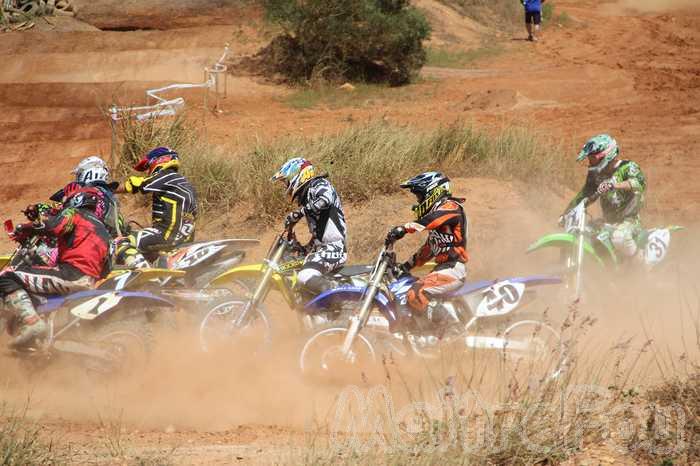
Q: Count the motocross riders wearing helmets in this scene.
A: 6